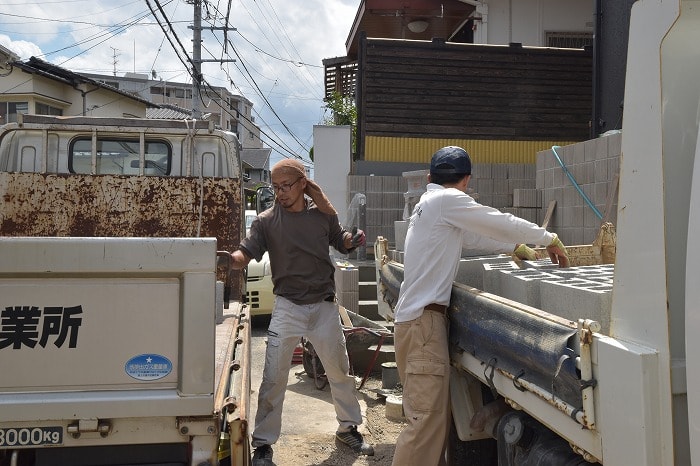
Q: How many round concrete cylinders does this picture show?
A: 2